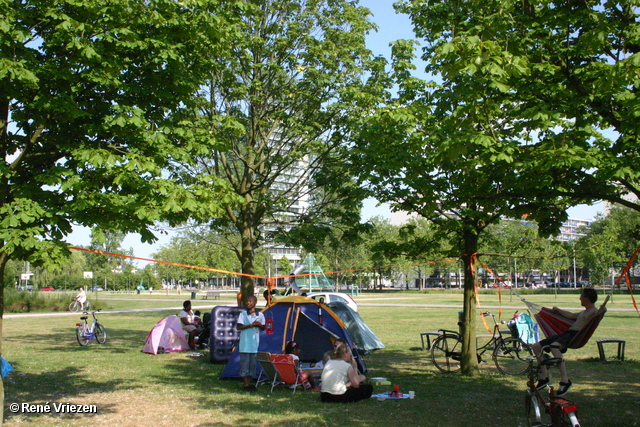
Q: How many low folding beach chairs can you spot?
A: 2